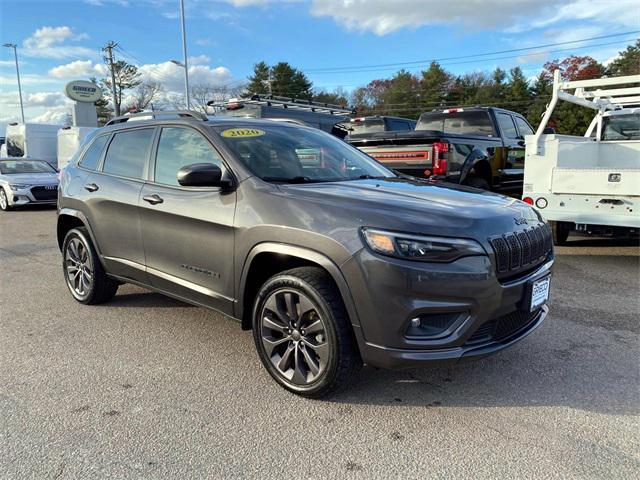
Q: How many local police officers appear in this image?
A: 0